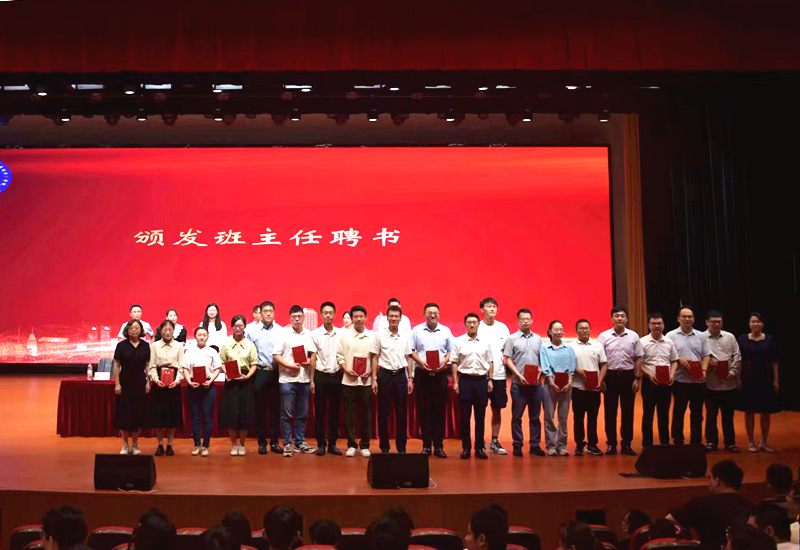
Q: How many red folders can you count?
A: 12